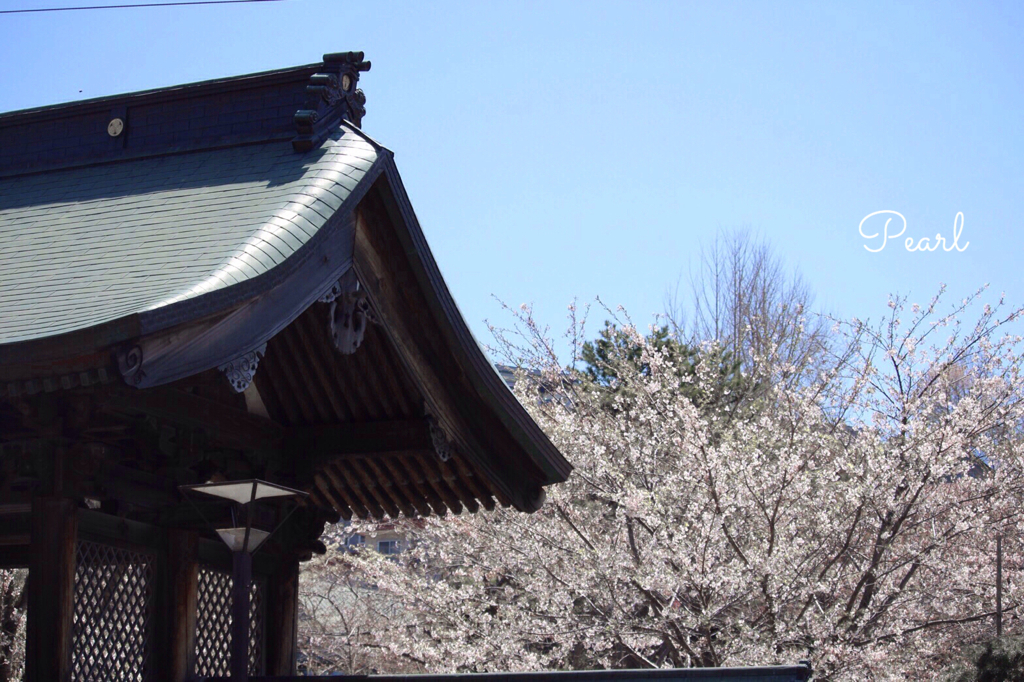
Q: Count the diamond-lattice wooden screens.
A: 2